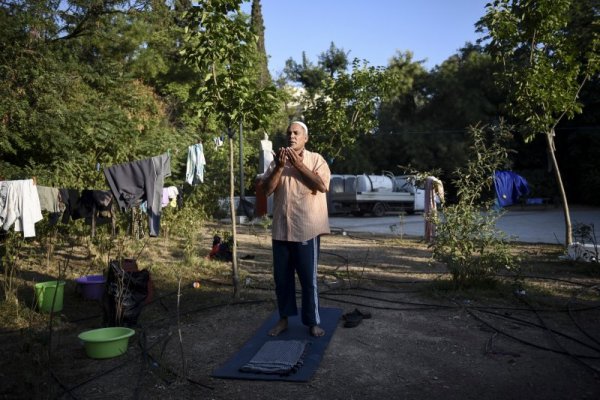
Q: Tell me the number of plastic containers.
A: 3